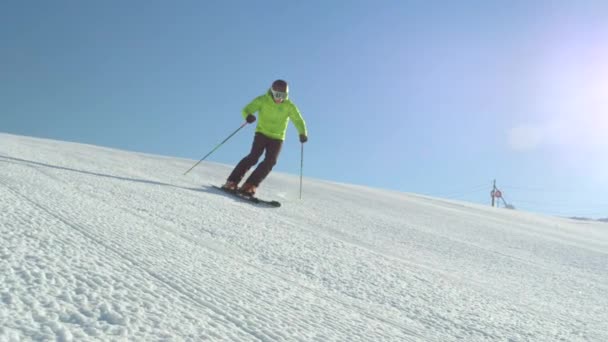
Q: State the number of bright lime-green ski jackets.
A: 1